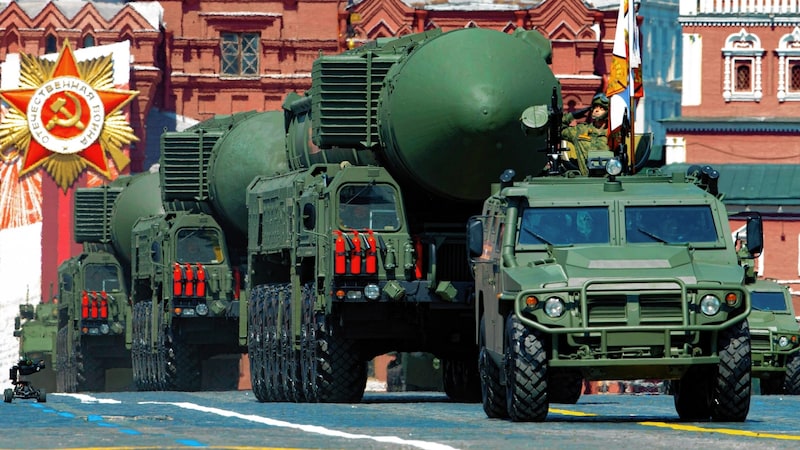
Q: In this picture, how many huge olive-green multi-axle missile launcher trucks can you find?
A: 3